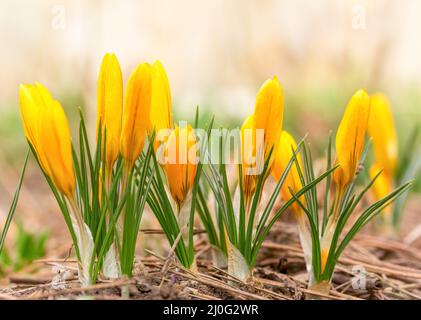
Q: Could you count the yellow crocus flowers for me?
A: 11